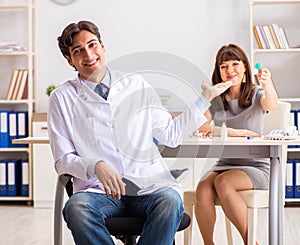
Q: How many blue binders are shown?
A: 10